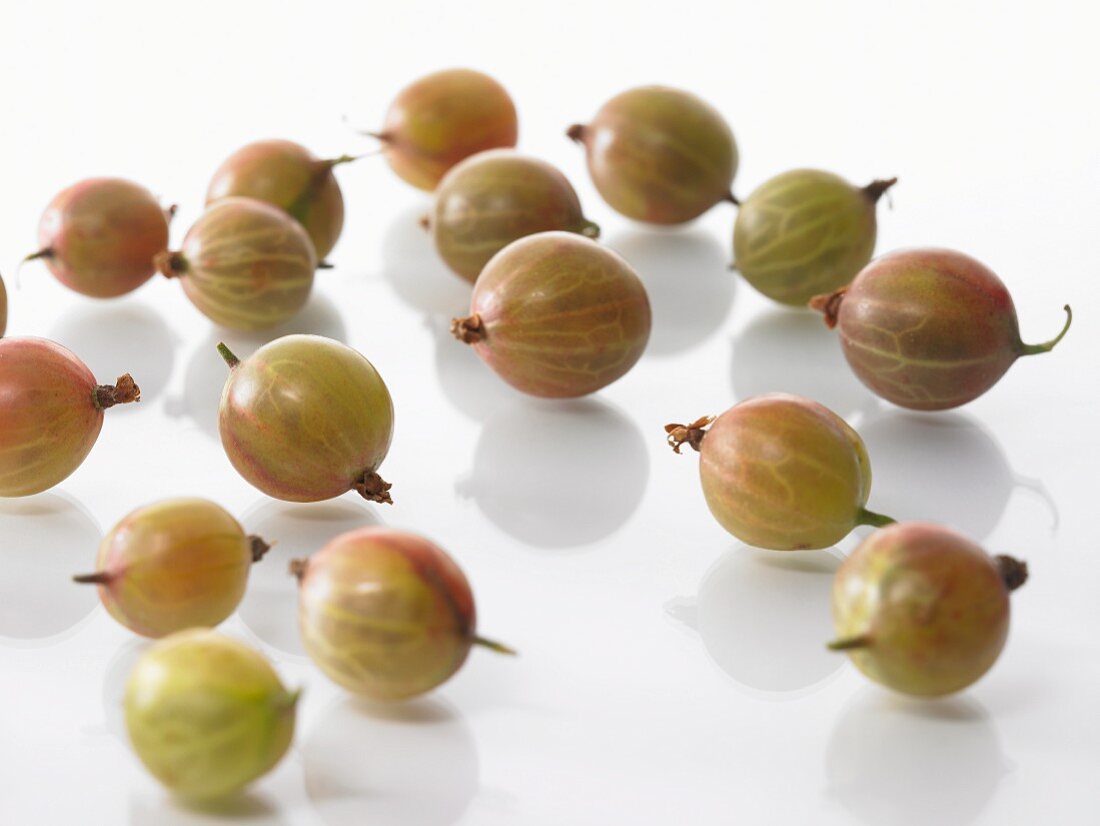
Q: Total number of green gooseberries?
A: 2